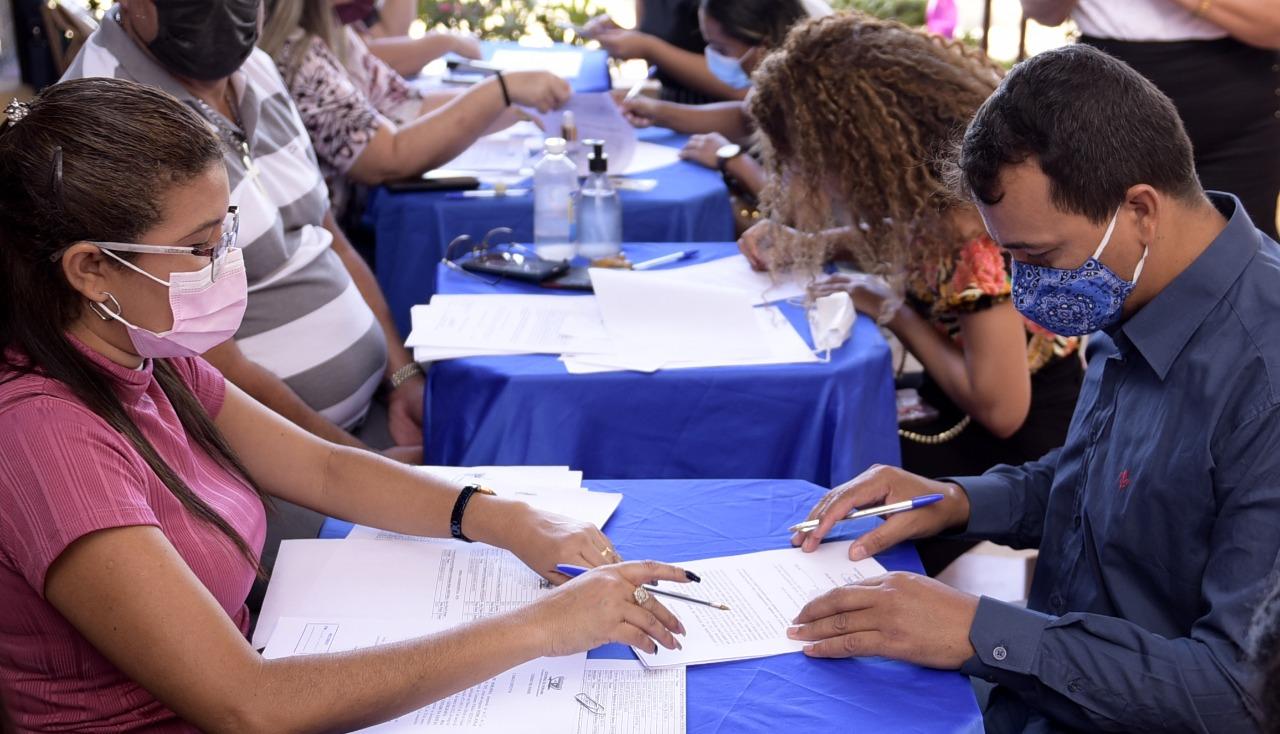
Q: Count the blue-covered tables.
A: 4